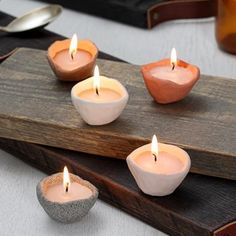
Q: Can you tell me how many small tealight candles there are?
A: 5